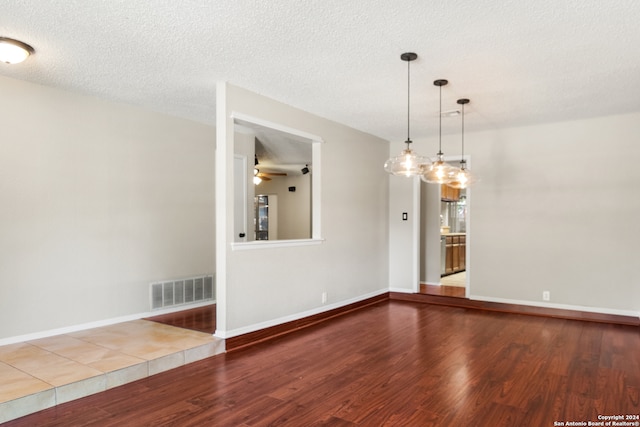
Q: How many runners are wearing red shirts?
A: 0